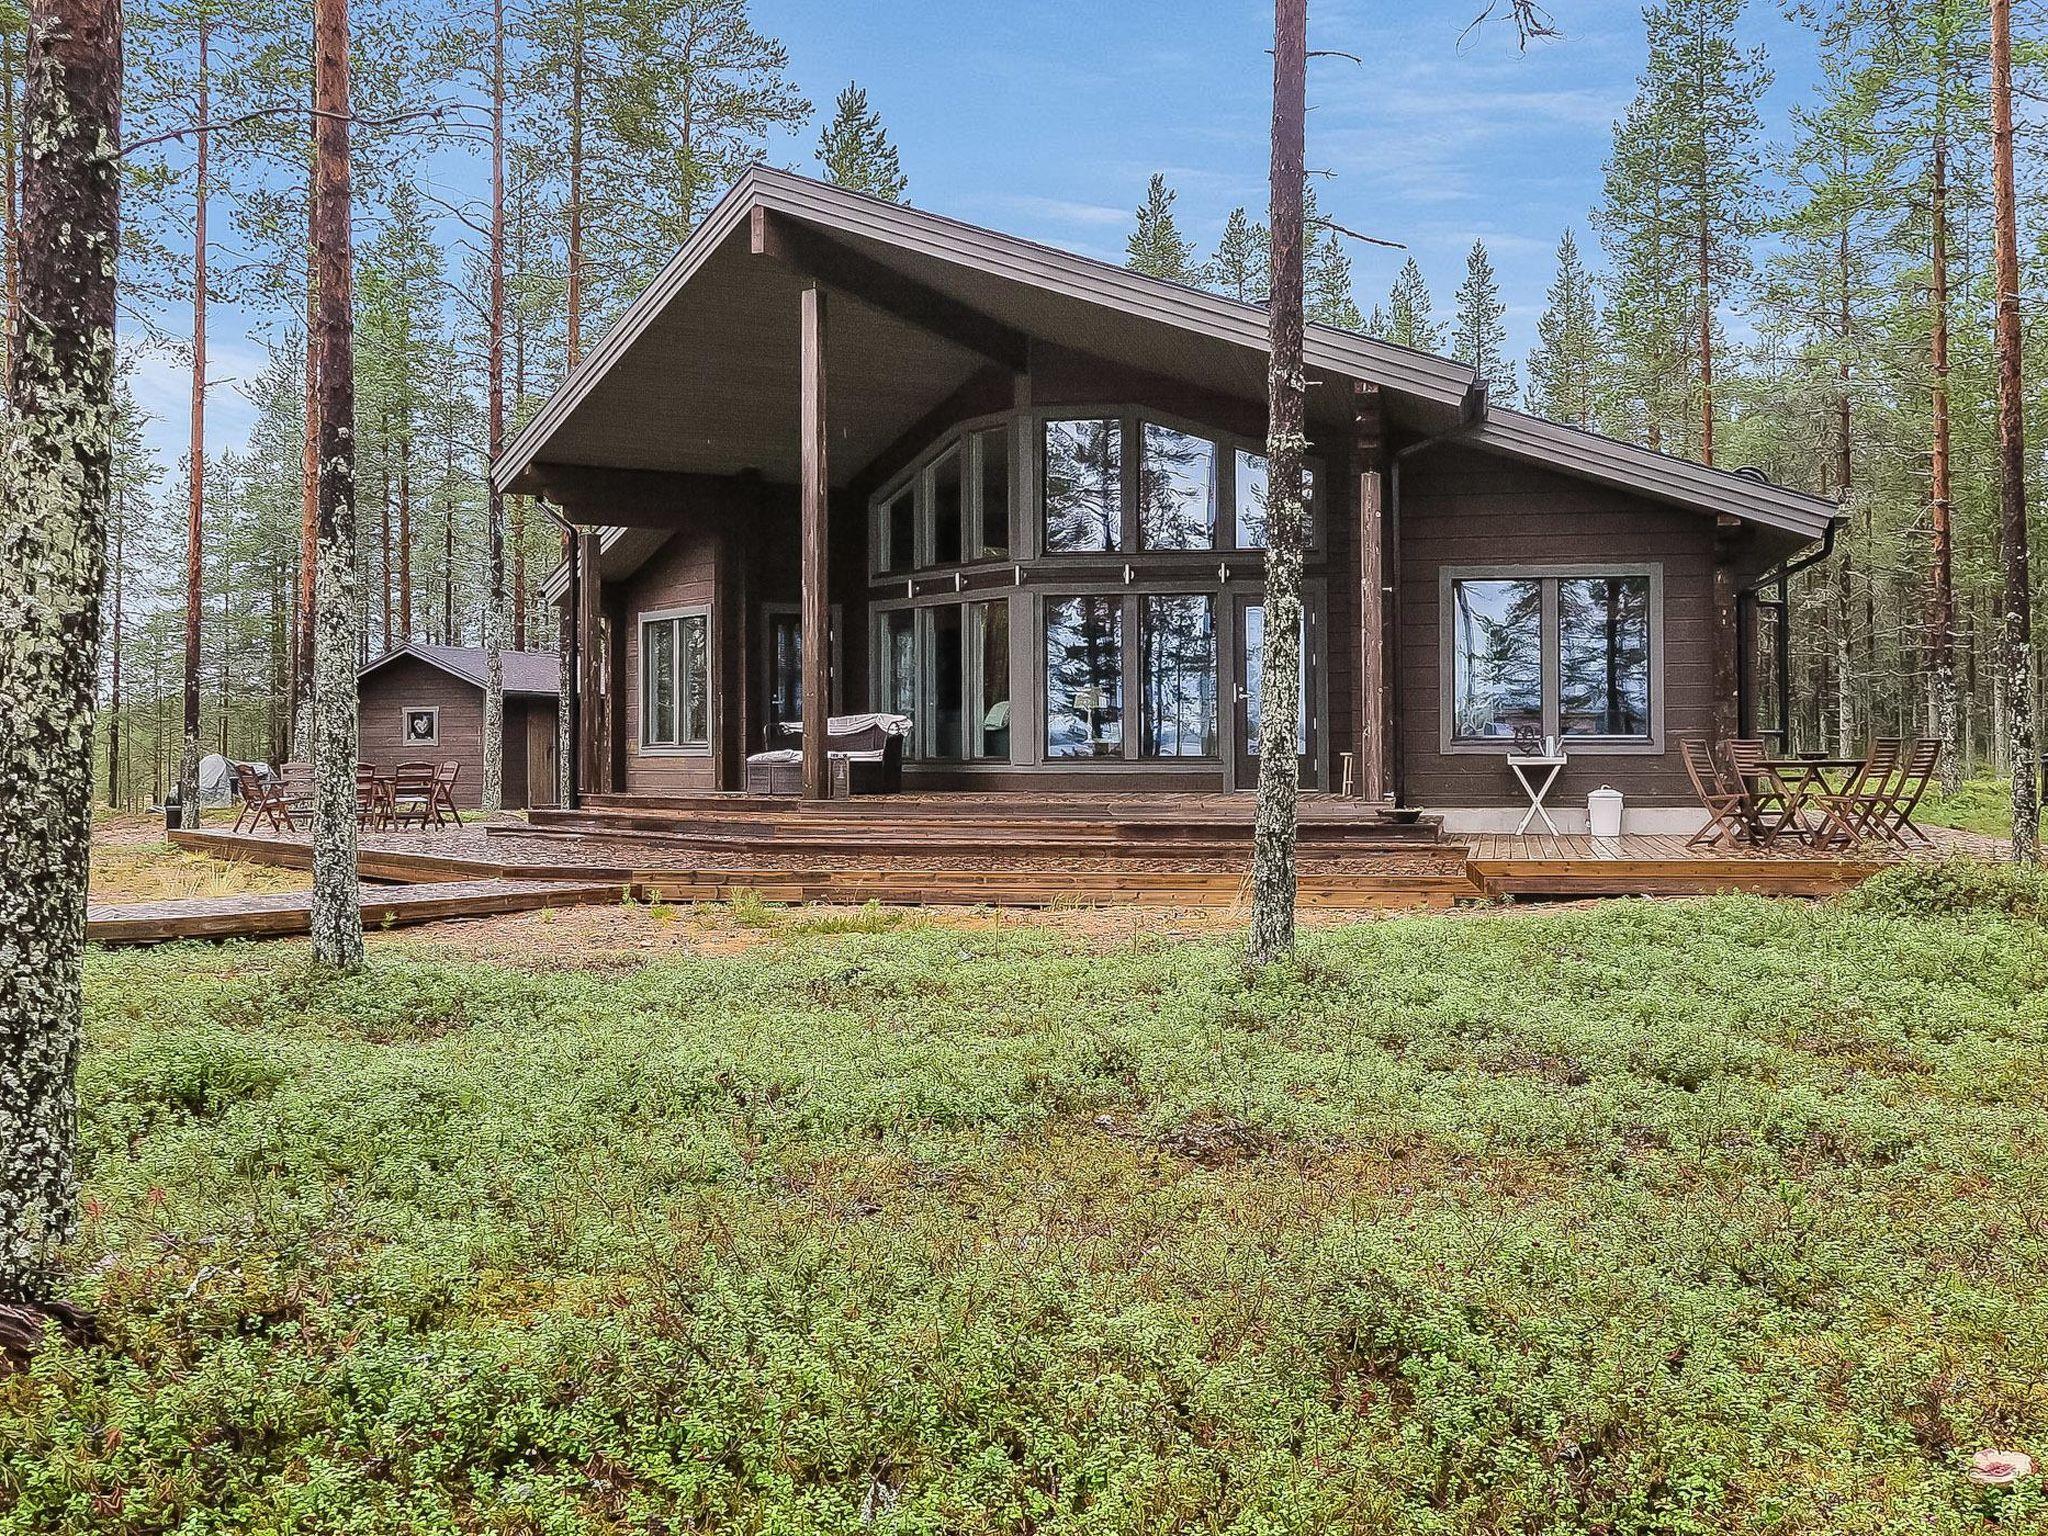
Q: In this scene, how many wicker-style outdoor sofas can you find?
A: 1